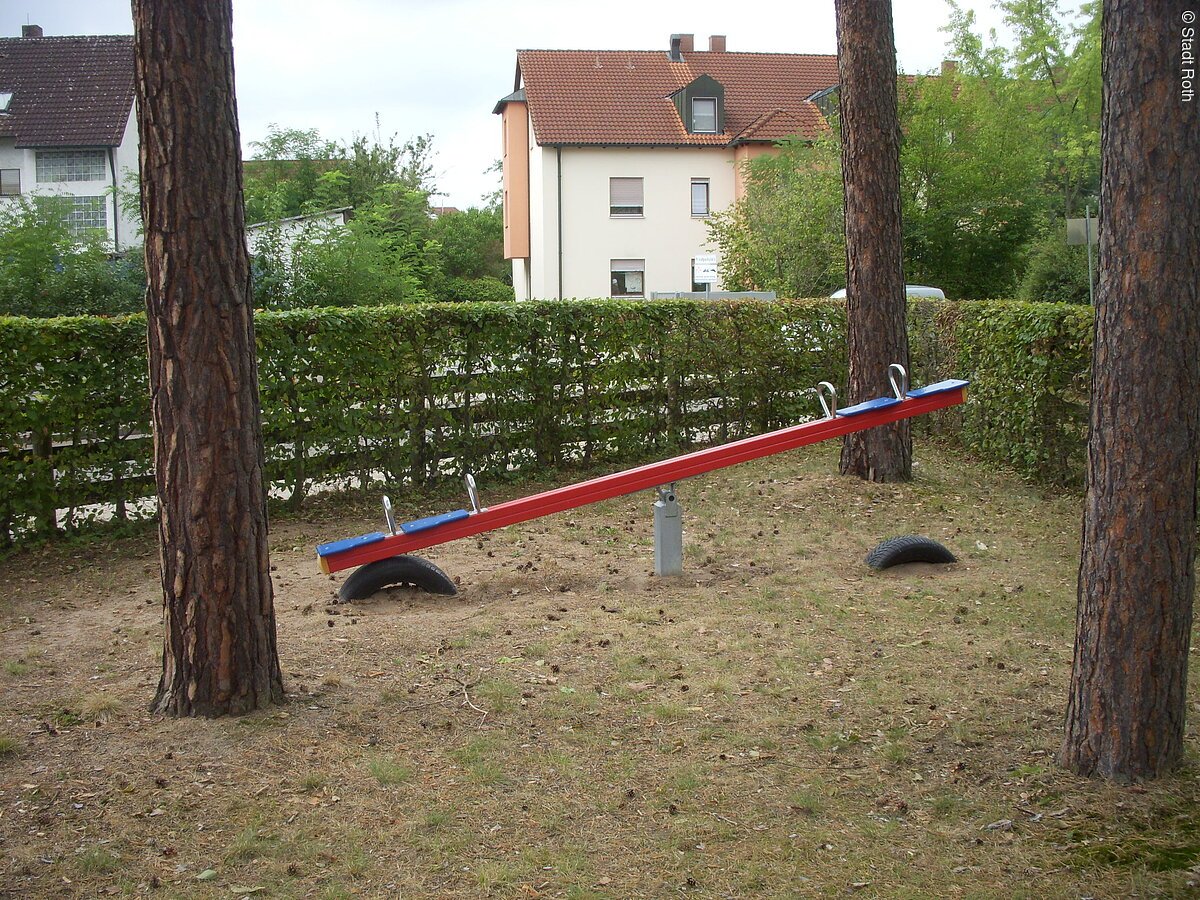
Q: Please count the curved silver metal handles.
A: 4